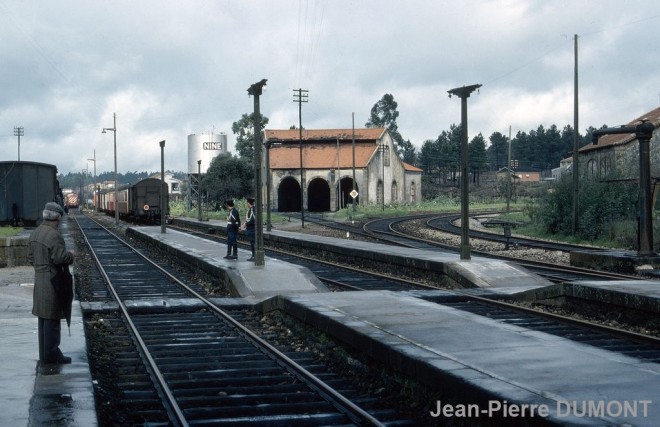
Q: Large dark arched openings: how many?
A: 3